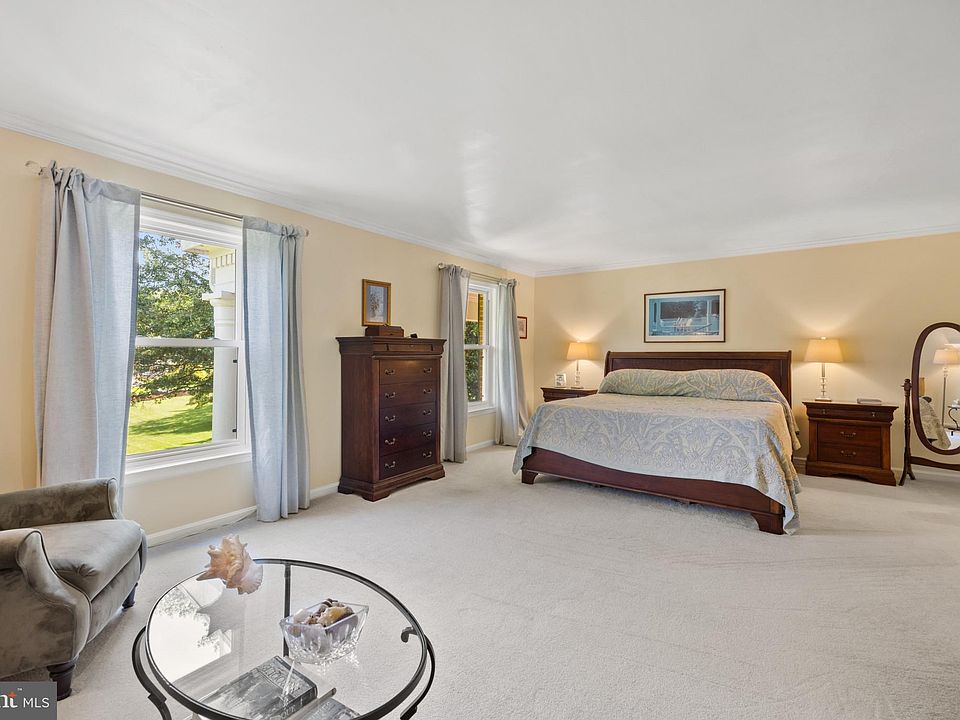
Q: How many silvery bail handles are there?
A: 12